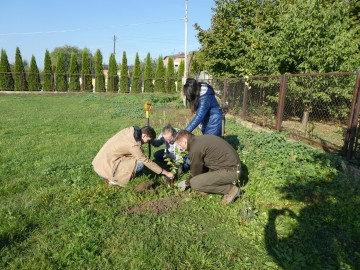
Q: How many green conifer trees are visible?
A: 15